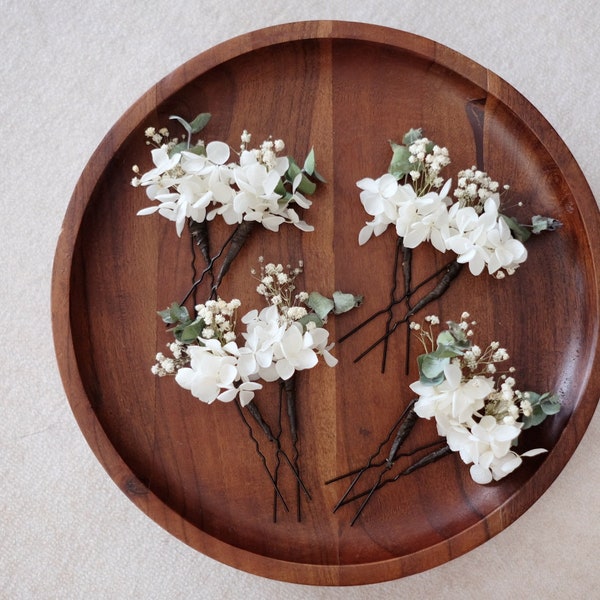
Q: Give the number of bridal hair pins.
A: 8